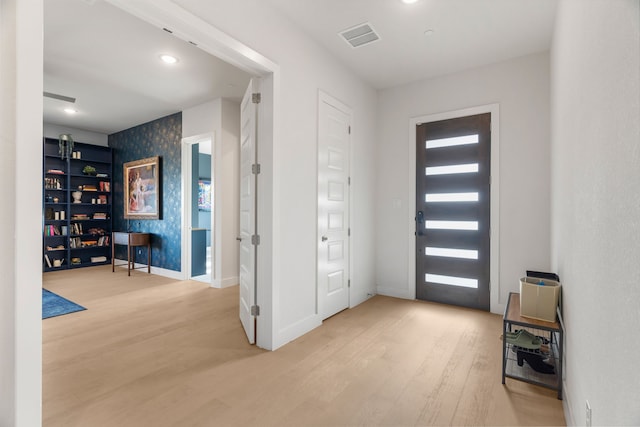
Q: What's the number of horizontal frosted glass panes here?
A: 6